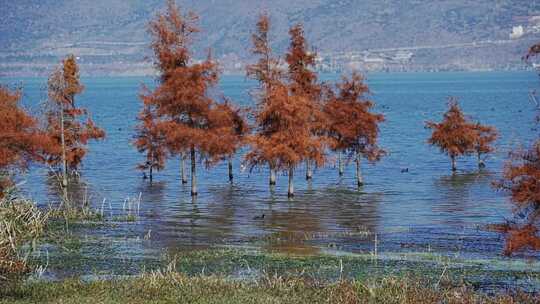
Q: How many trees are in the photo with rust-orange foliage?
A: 14